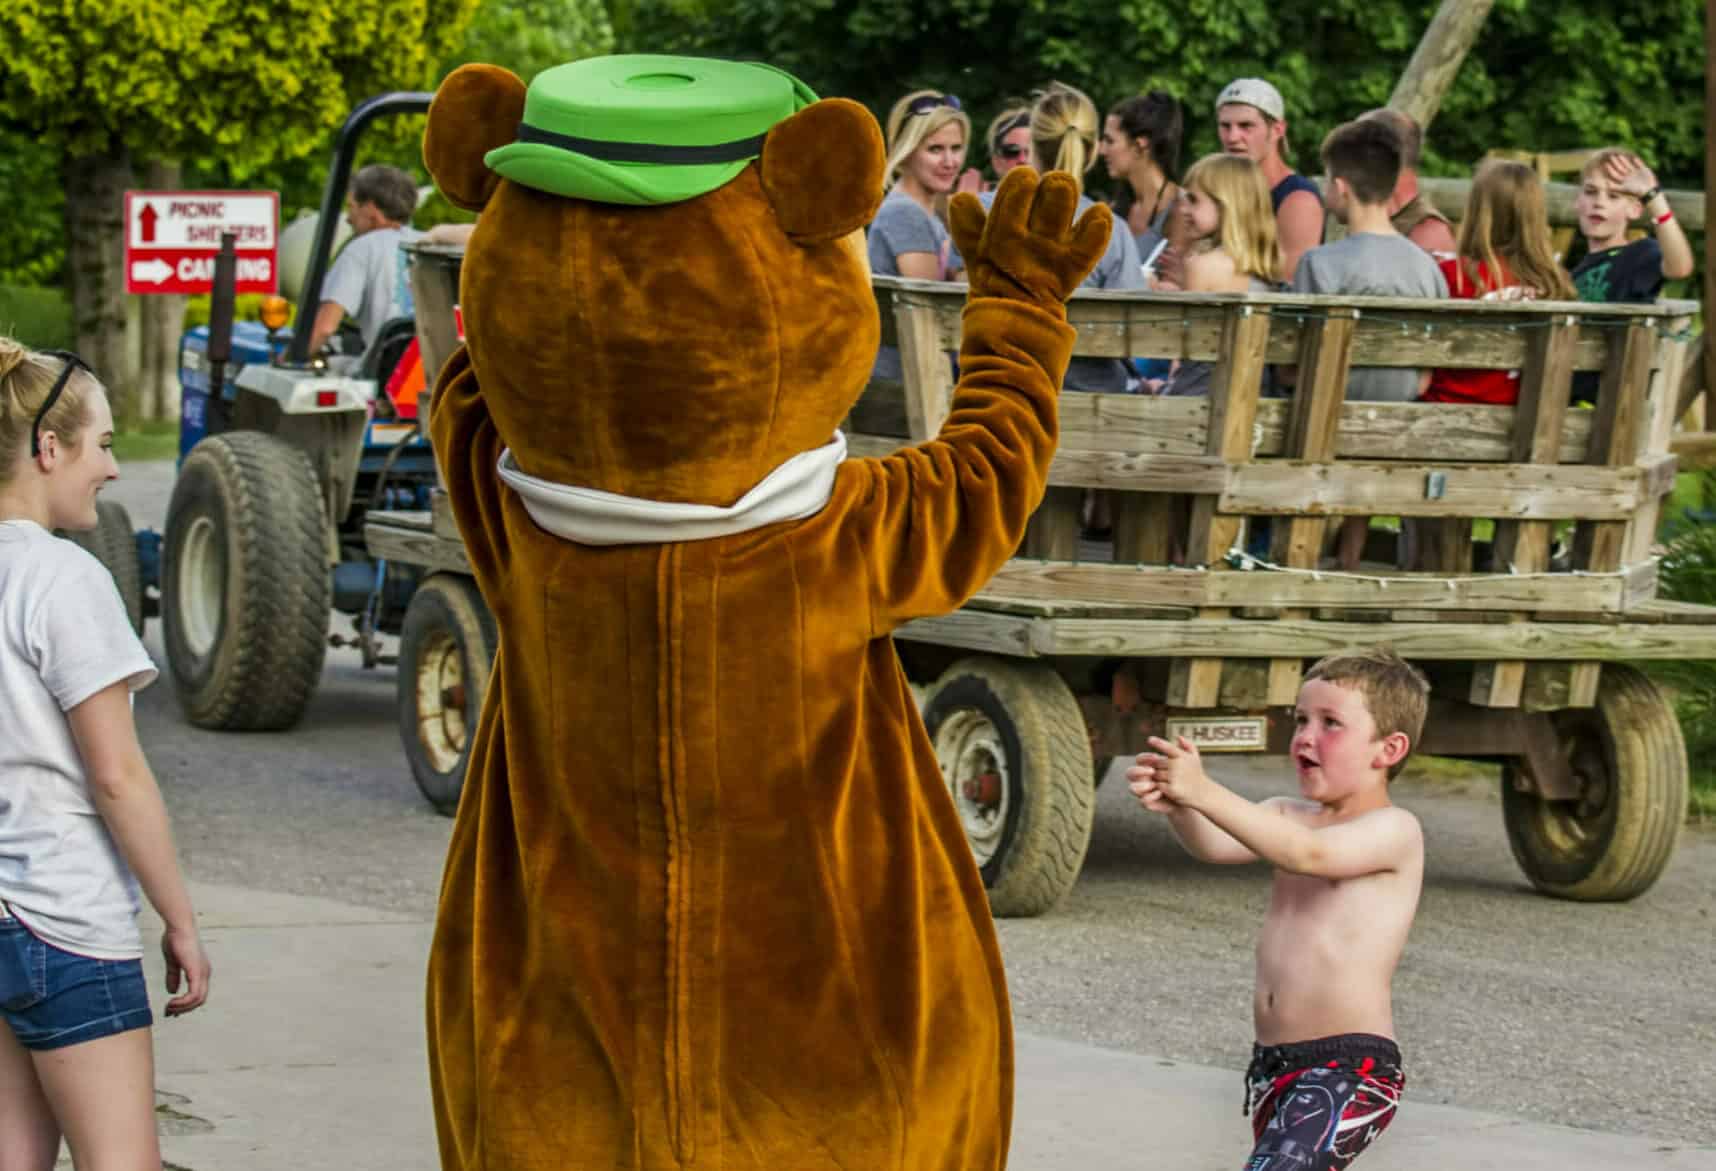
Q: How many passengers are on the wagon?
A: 10